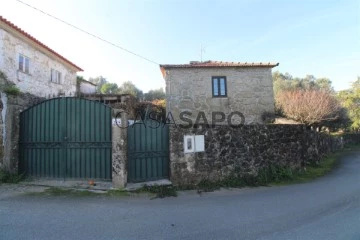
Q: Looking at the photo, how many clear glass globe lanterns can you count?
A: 0